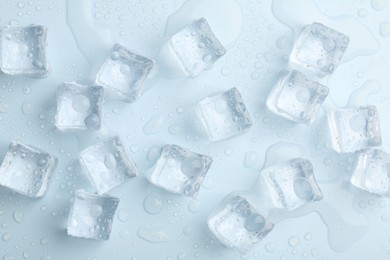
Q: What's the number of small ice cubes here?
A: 15